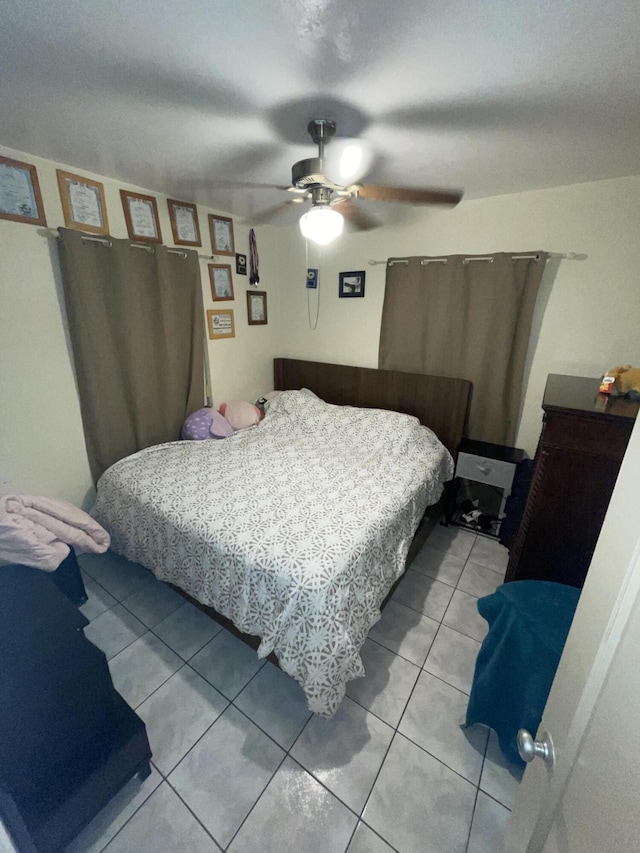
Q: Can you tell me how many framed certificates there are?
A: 8